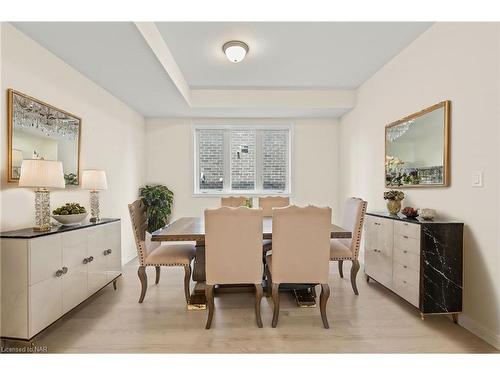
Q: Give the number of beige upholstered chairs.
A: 6